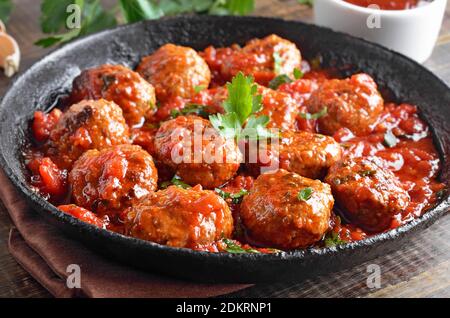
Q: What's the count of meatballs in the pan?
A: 12